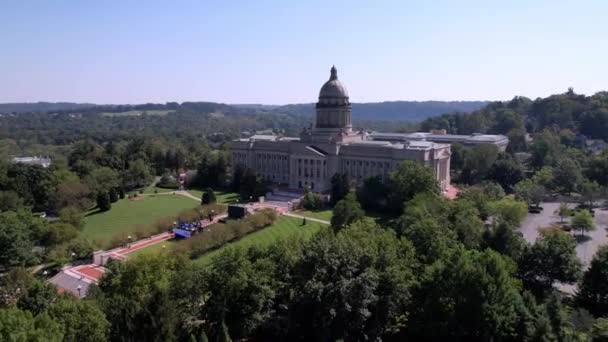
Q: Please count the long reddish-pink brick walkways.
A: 1